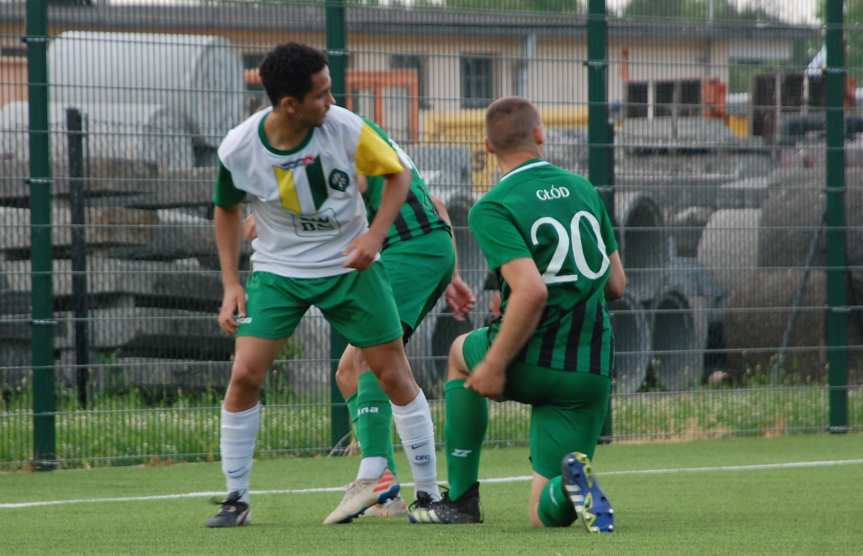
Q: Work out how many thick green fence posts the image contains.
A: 4